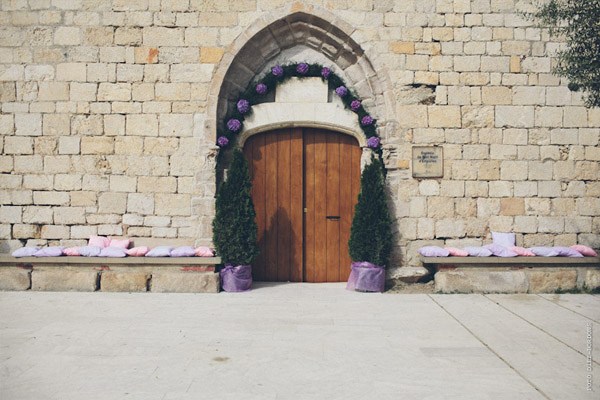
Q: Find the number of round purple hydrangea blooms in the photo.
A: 11